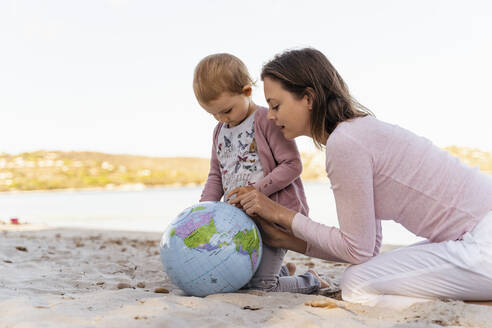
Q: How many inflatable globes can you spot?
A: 1